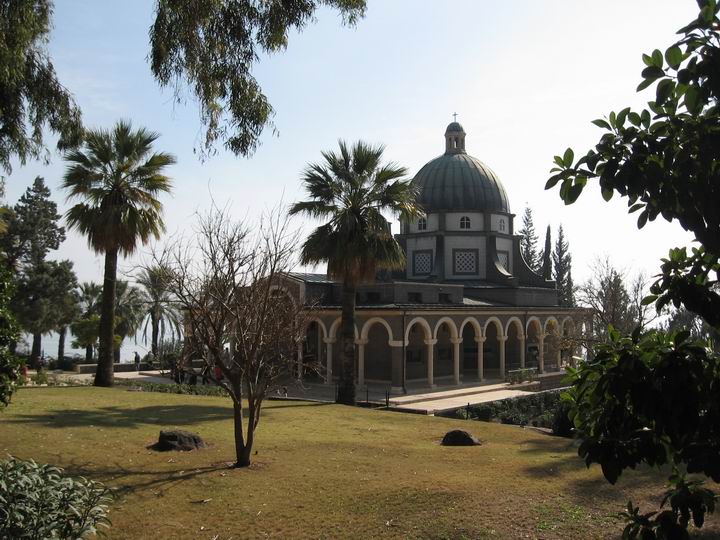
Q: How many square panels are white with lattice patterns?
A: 3